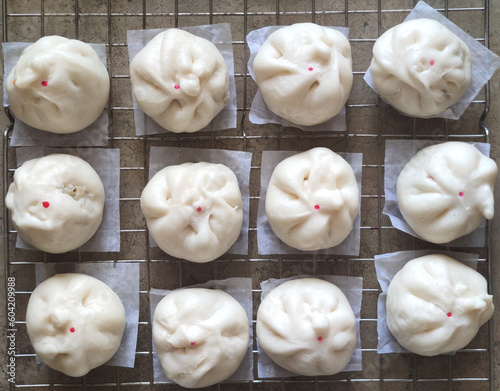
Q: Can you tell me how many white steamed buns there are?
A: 12